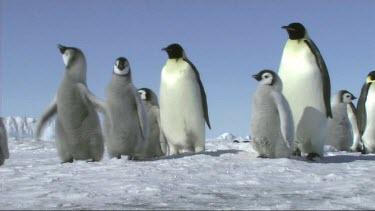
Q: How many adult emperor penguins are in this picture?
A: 3